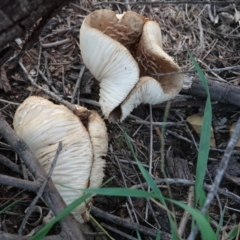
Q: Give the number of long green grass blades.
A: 4